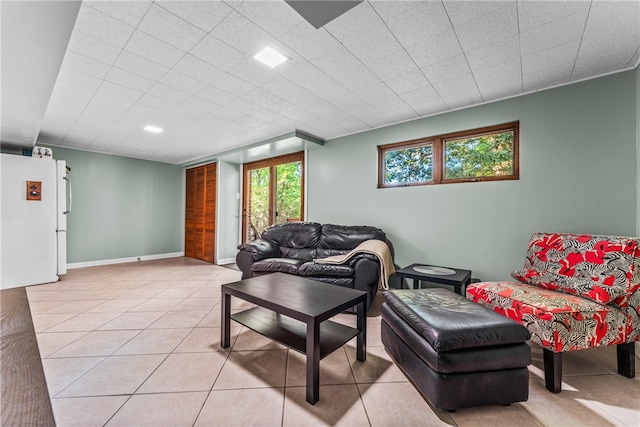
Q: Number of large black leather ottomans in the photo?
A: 1